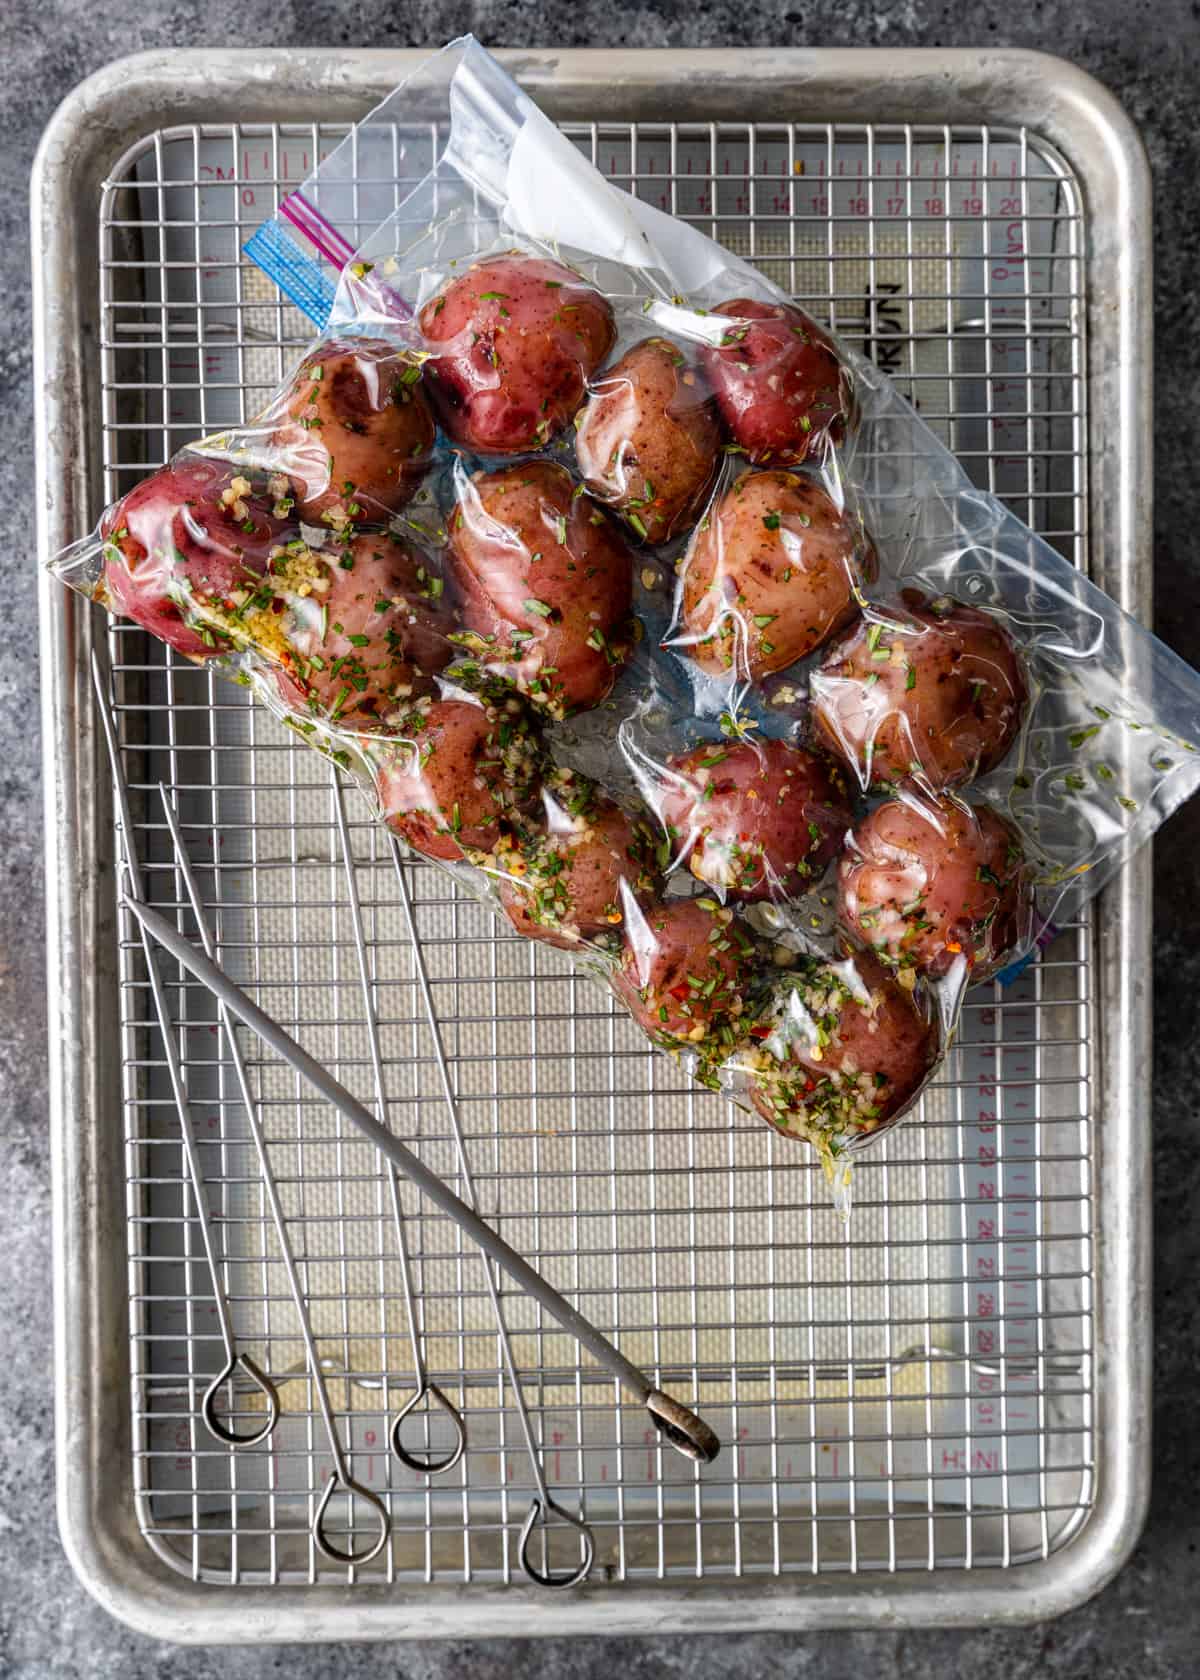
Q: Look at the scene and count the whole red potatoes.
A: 15